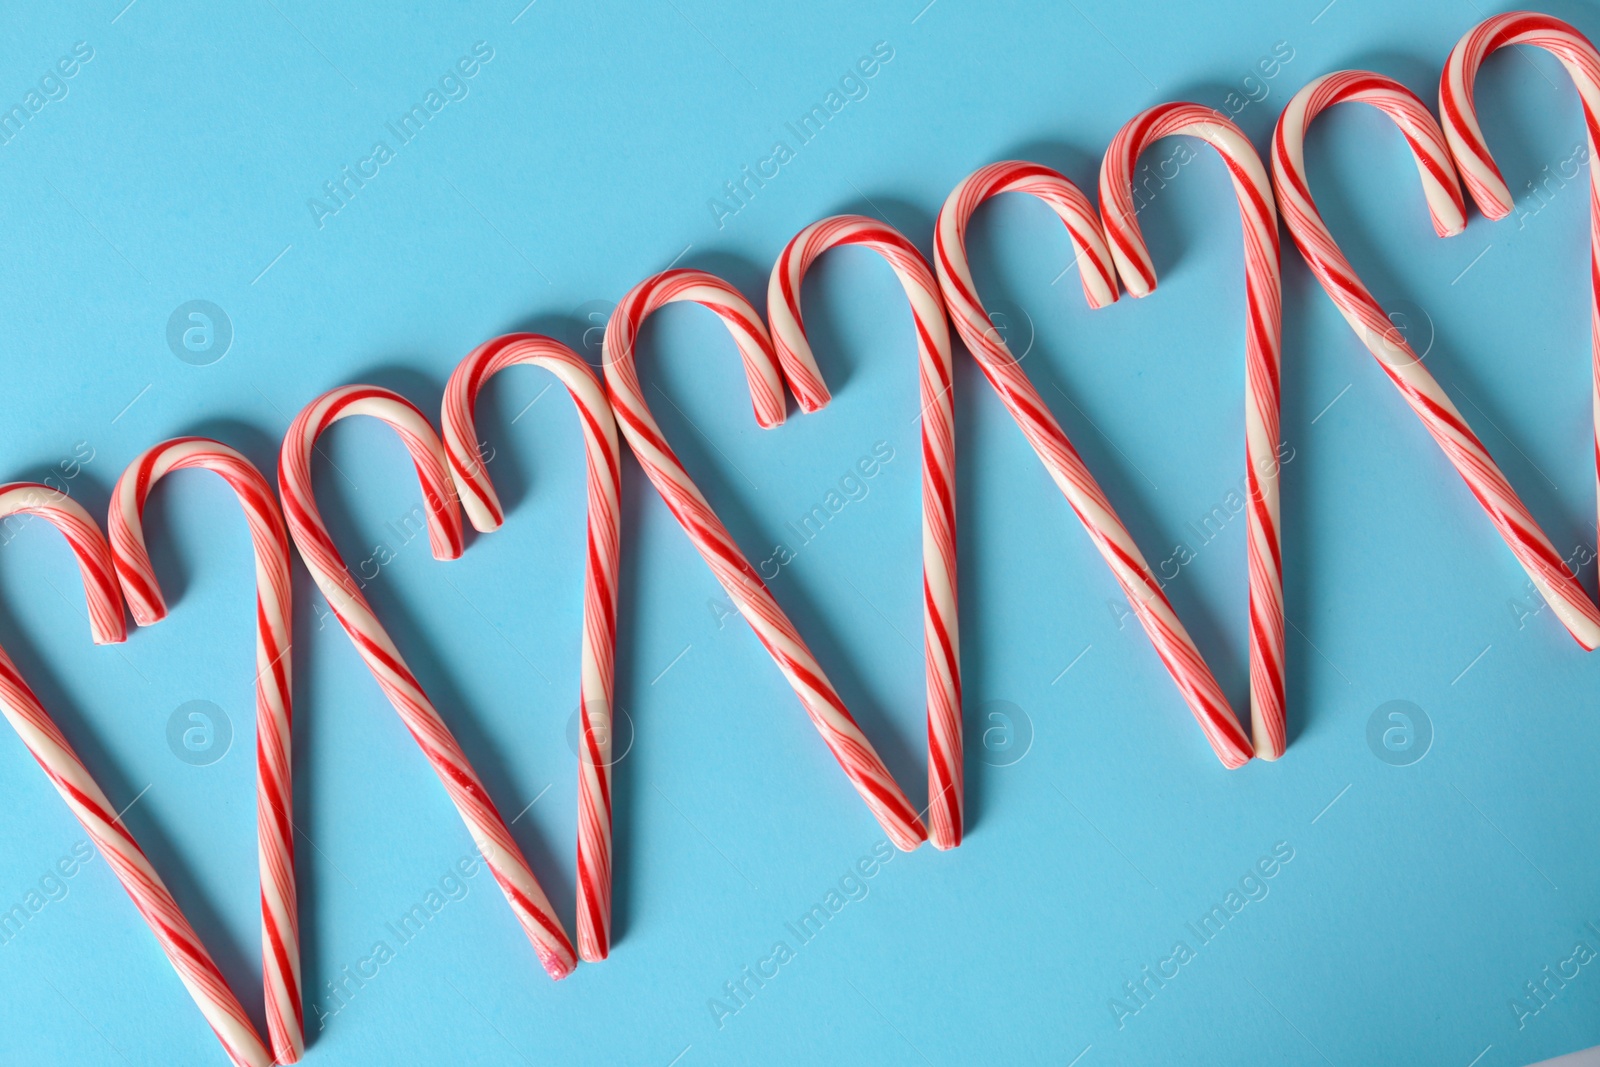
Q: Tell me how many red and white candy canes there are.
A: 10